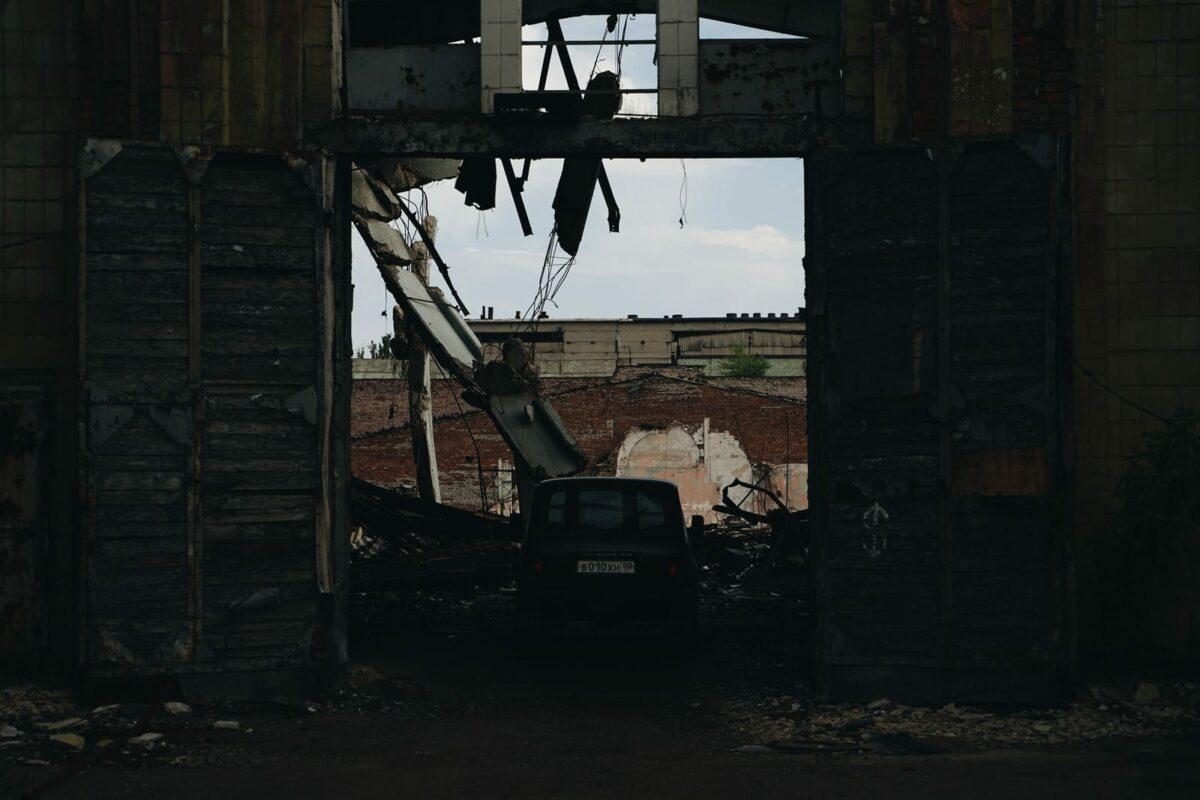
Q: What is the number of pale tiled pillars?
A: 2